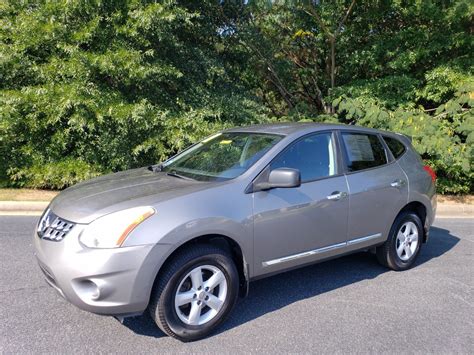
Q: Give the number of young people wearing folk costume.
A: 0